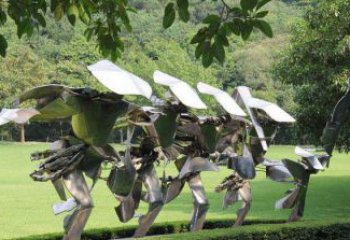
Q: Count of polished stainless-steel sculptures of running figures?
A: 5